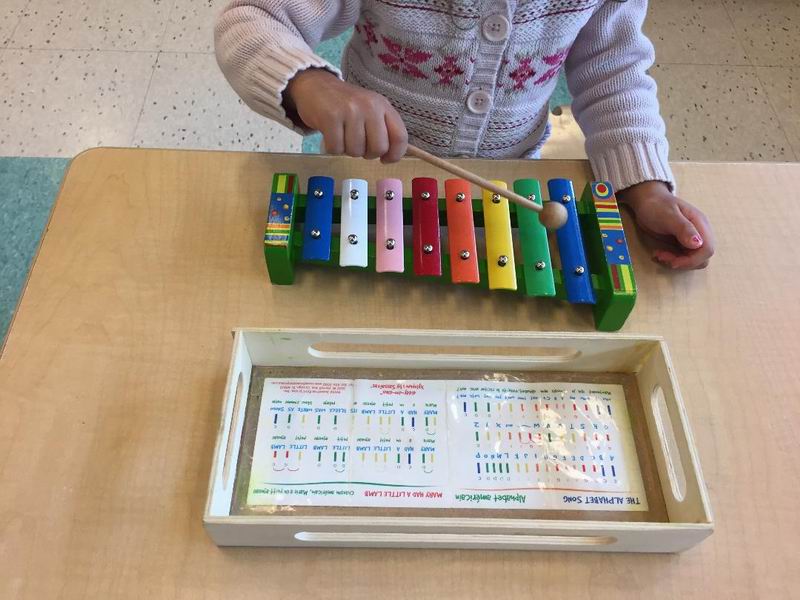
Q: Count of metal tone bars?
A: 8